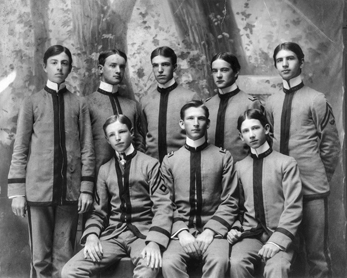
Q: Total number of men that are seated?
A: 3